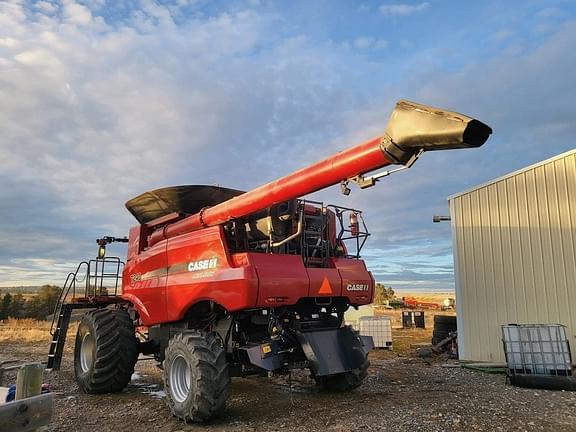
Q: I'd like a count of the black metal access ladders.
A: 2